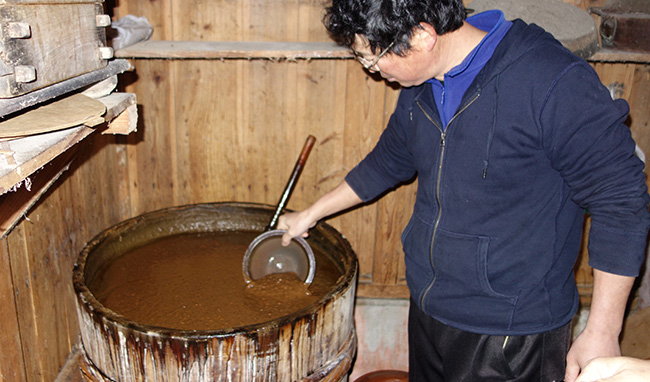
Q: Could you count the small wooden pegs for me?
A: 4